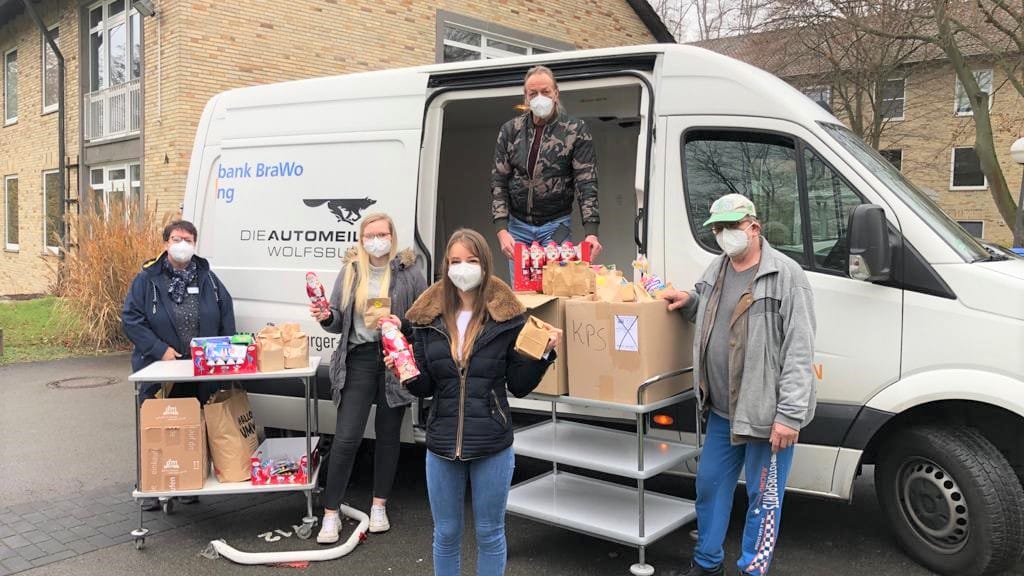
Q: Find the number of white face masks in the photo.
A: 5